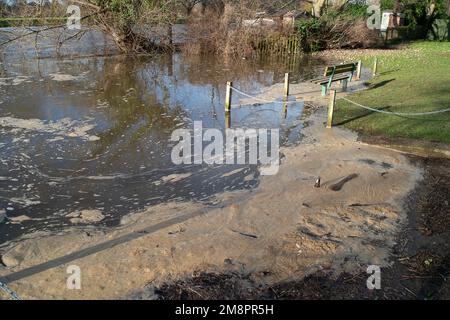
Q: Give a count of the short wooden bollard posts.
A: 5